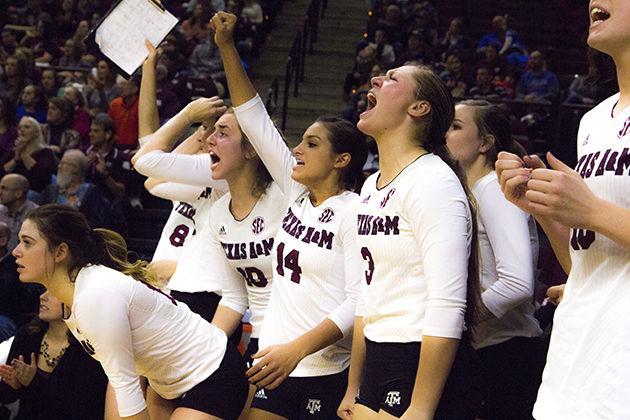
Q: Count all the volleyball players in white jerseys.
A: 8